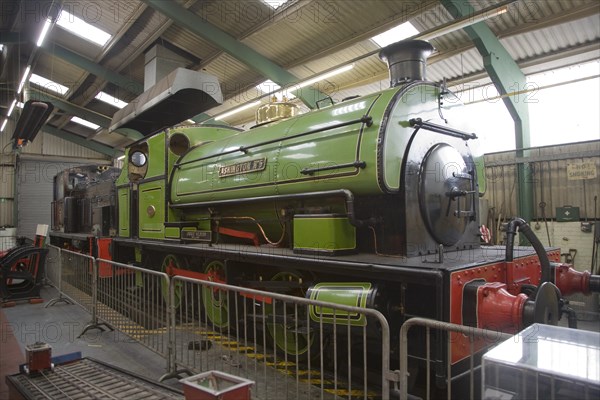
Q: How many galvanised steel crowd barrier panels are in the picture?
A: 5